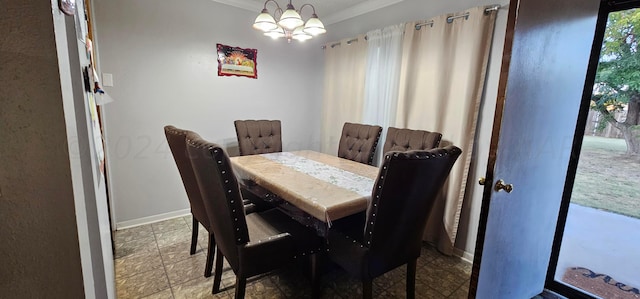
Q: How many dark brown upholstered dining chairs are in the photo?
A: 6